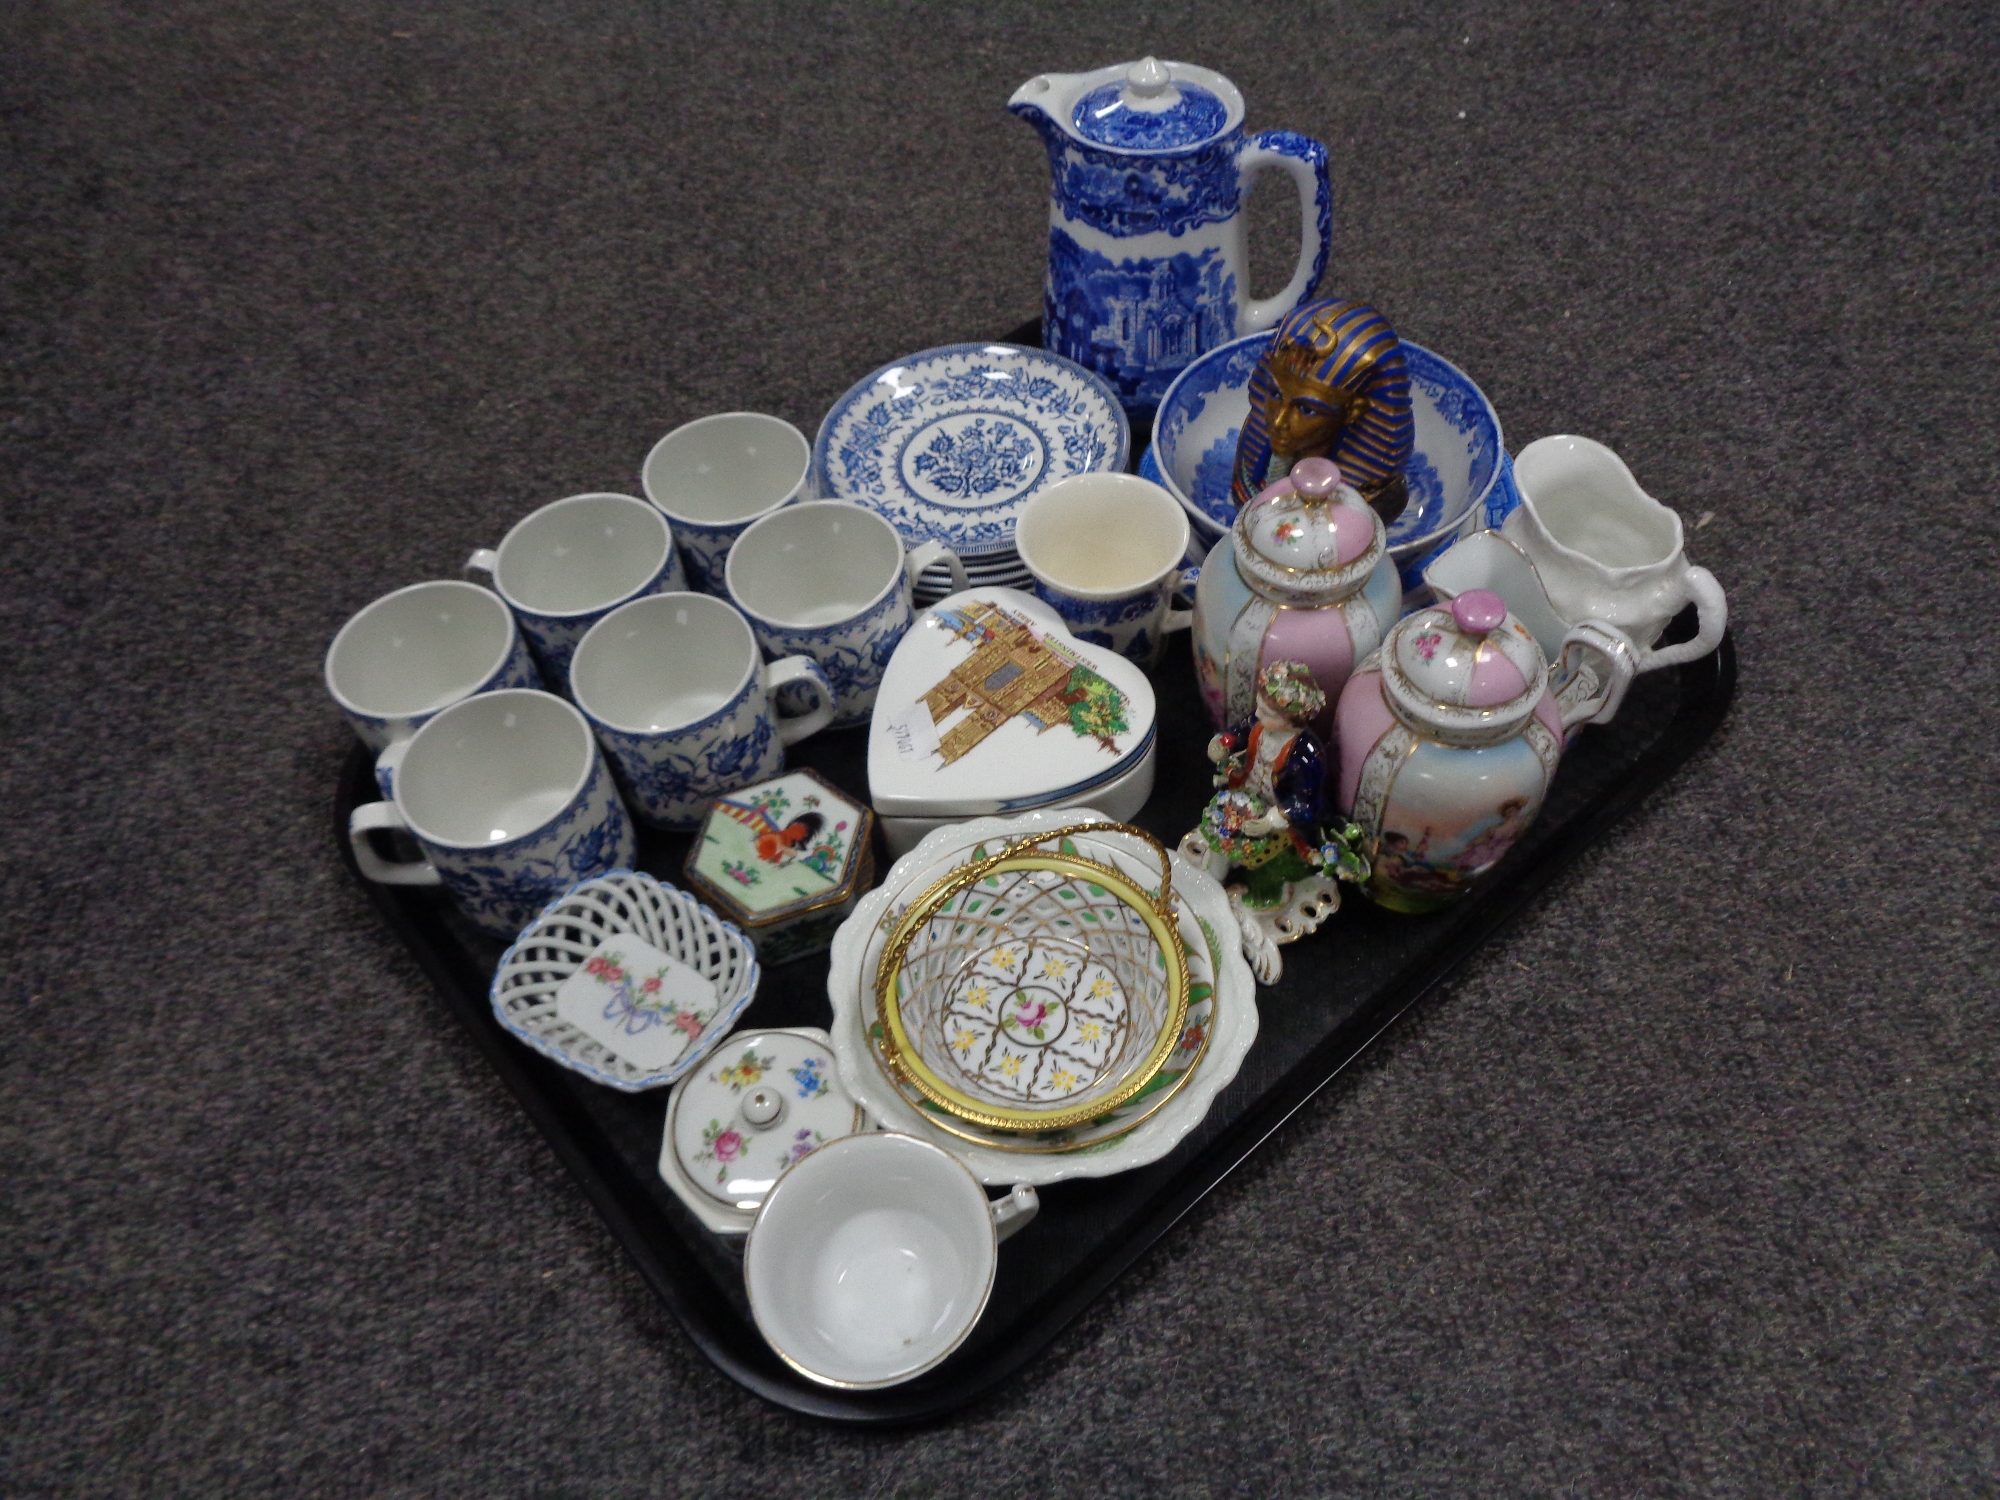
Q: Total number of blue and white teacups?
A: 7